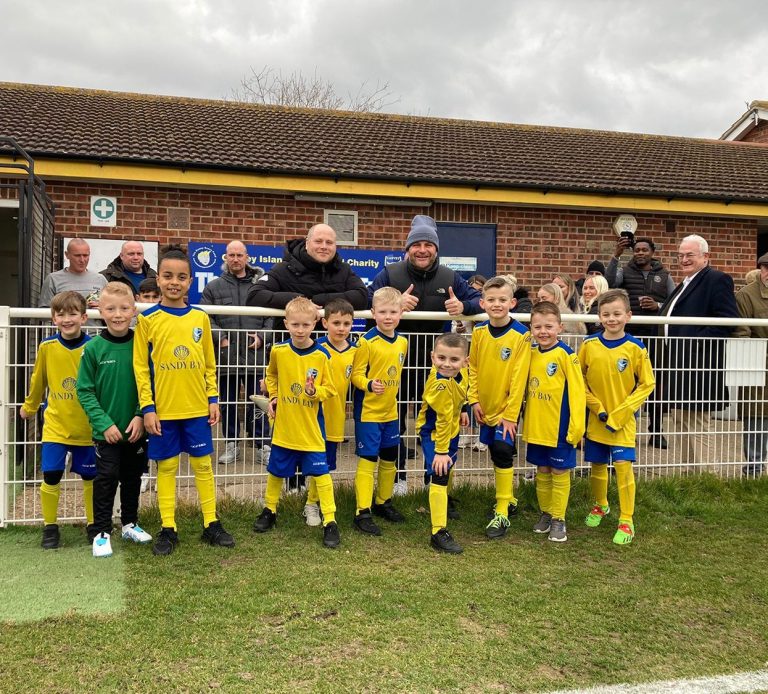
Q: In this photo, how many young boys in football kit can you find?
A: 10